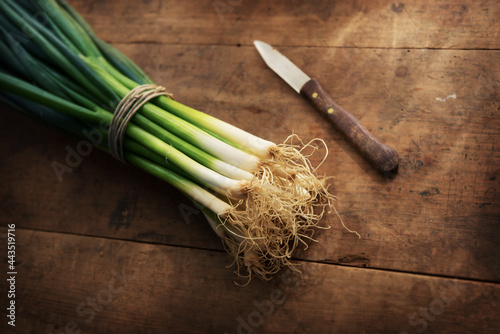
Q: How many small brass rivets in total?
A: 2